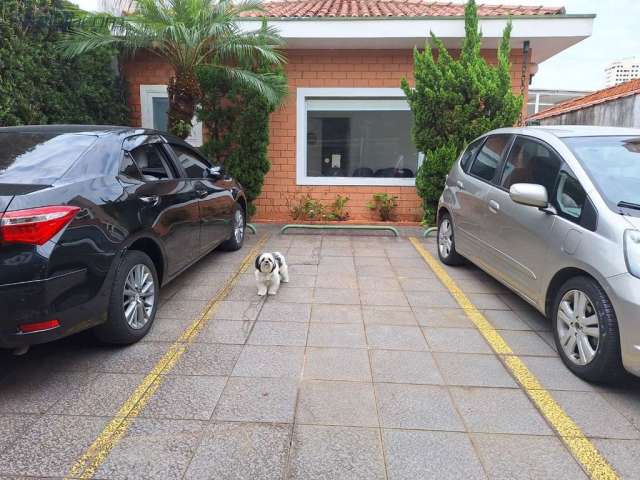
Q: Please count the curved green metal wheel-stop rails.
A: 3